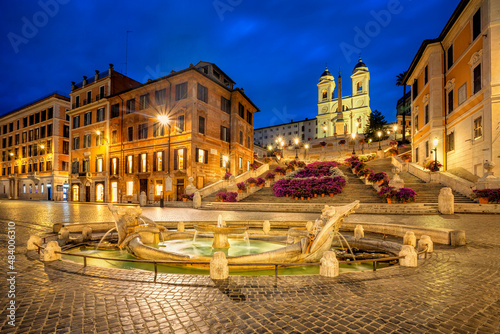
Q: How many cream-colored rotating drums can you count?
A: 0